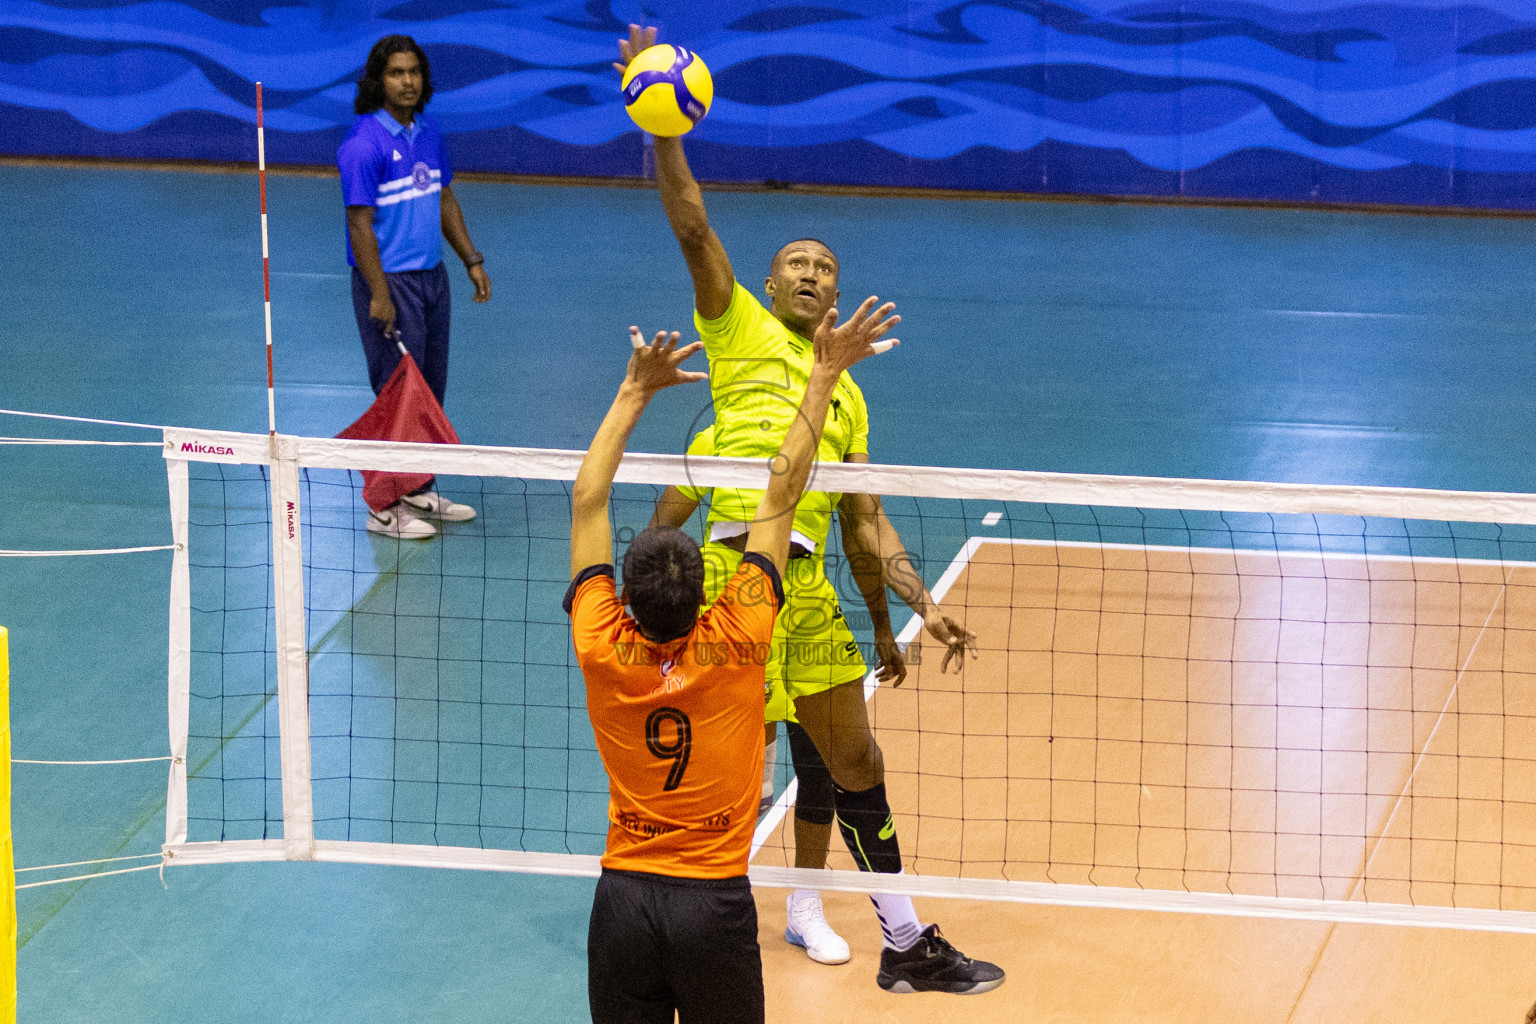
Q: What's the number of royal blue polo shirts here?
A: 1